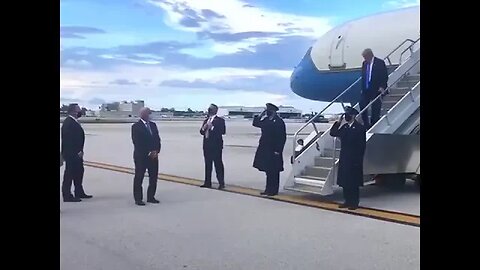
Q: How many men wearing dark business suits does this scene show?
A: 4